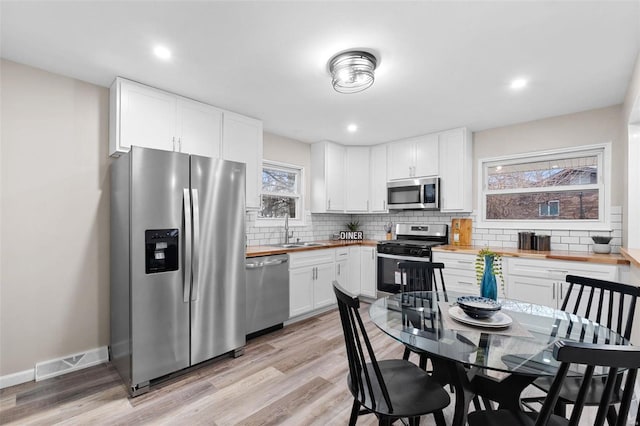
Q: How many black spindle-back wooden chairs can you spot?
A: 4